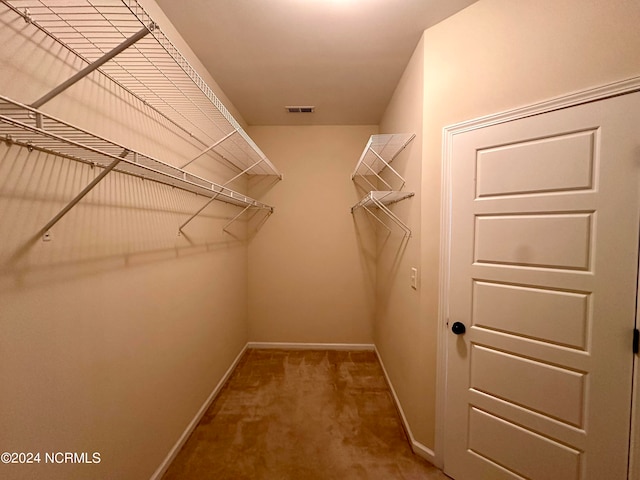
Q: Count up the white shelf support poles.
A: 12